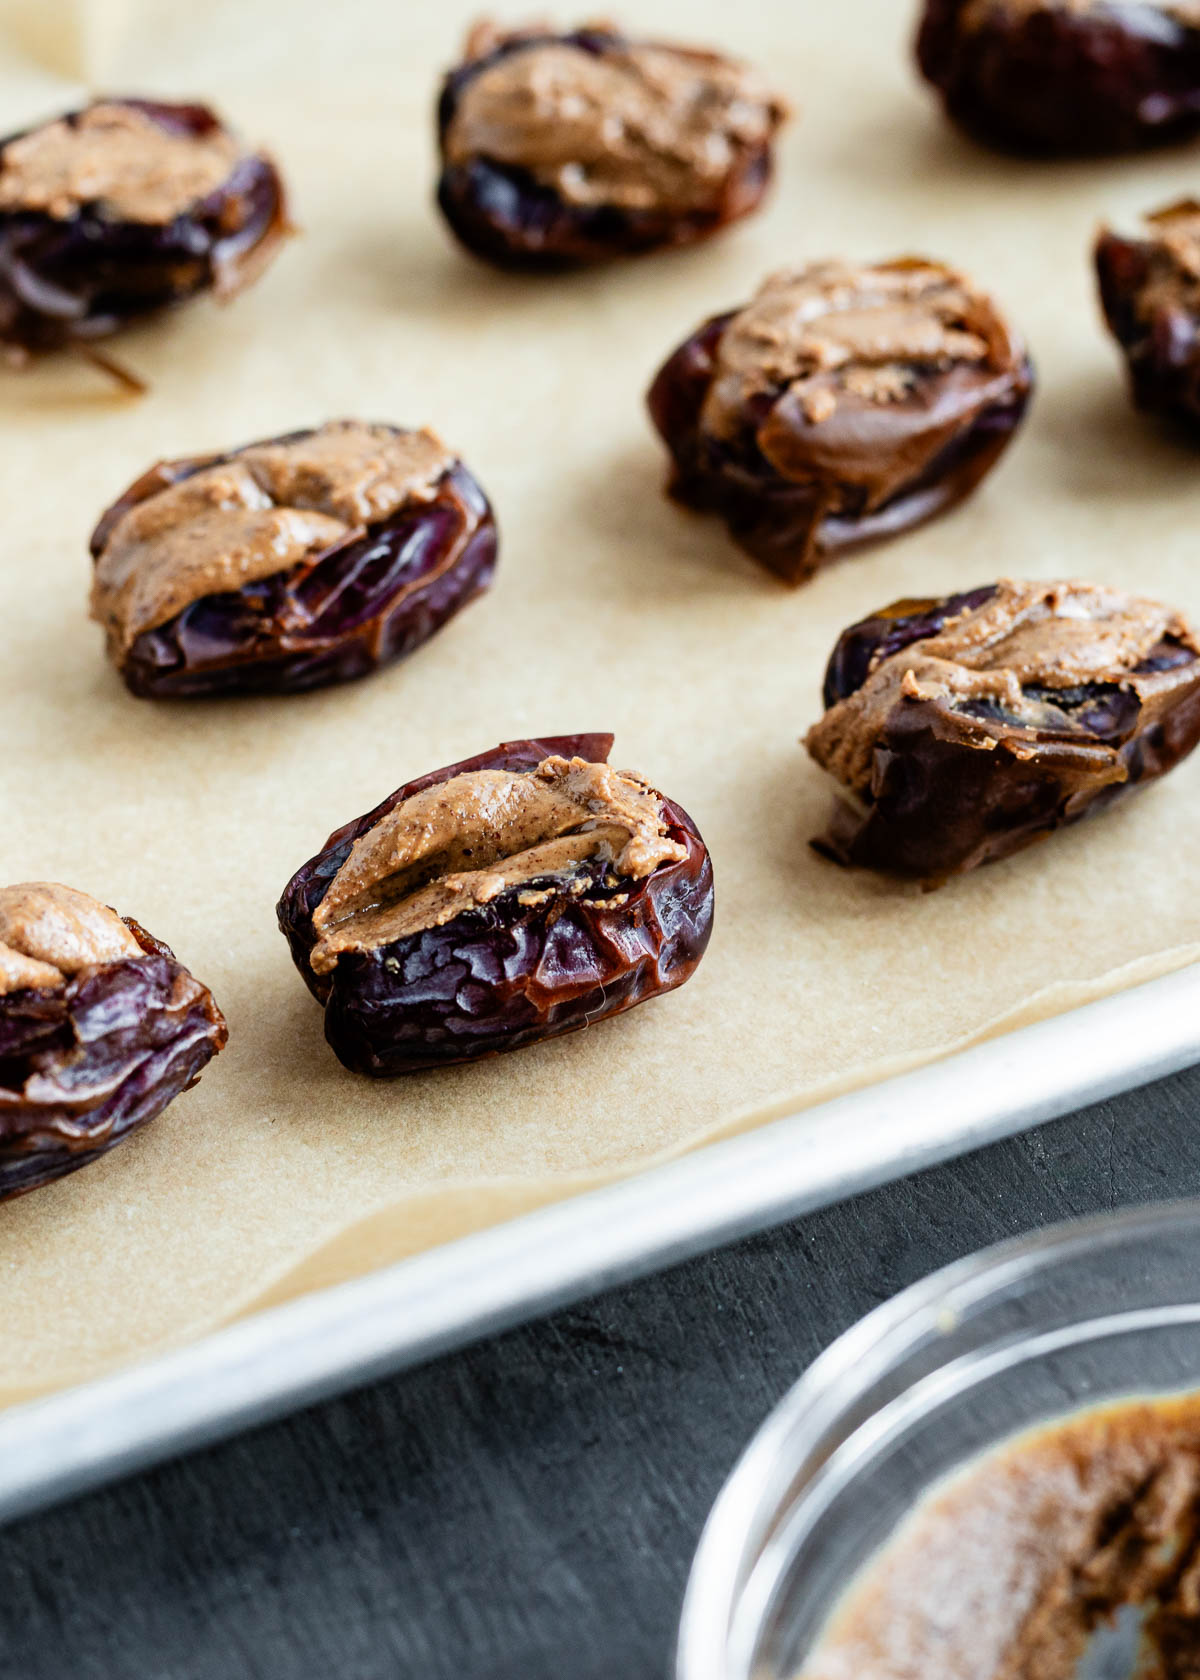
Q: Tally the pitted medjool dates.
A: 9